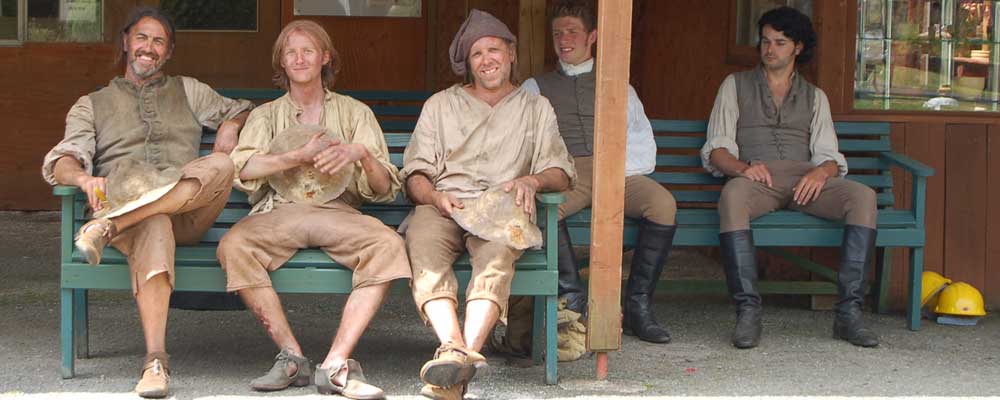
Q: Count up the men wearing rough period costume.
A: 3